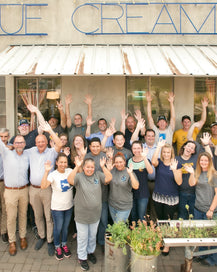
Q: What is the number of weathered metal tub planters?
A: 2